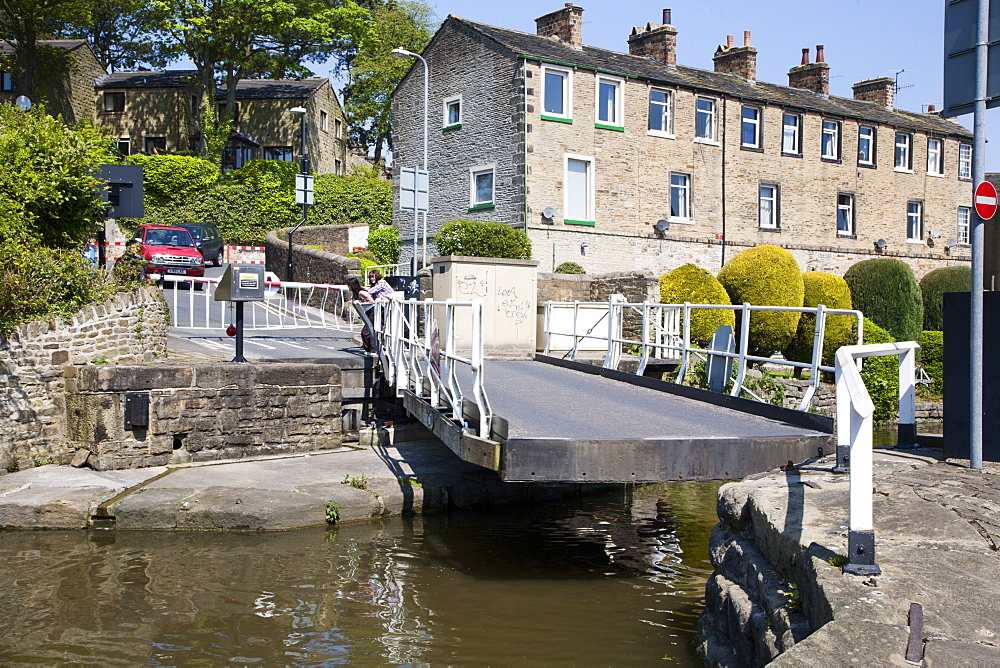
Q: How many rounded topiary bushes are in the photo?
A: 5